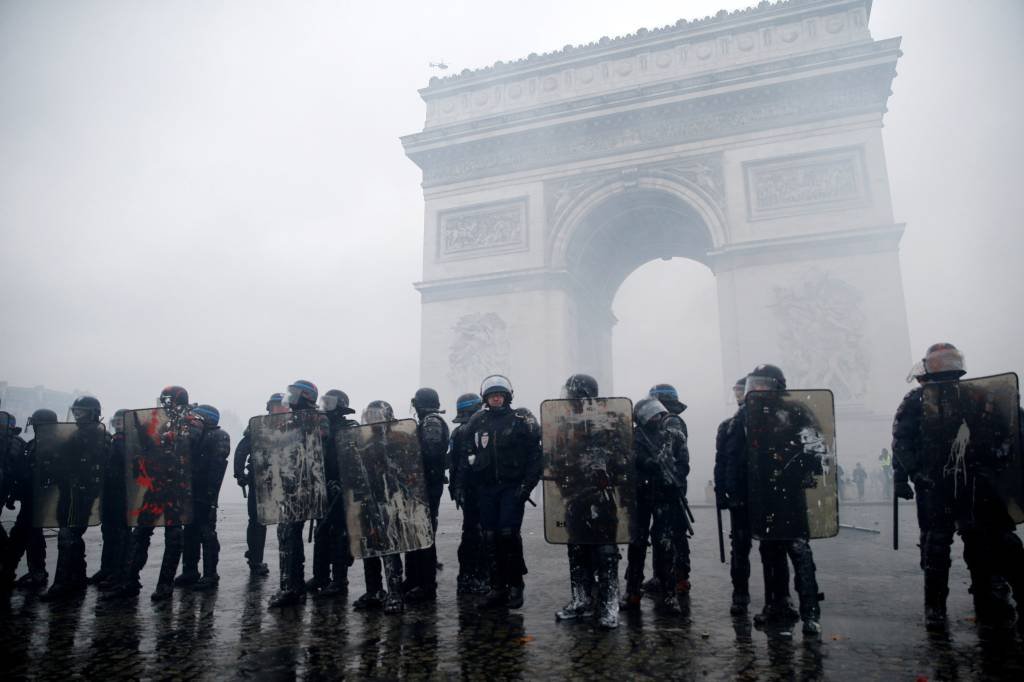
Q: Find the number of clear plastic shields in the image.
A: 7